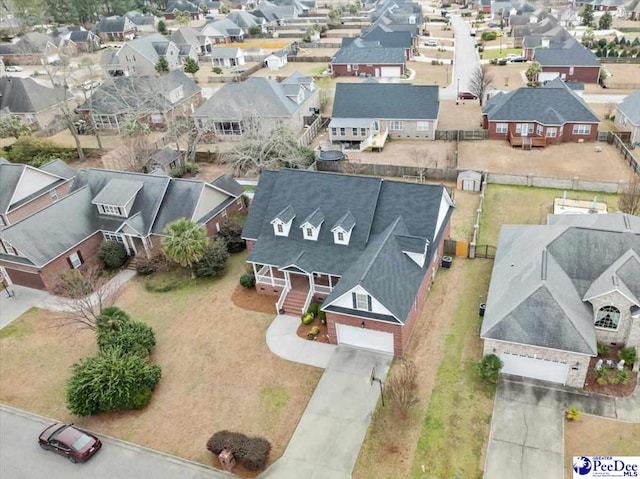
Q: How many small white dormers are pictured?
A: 3